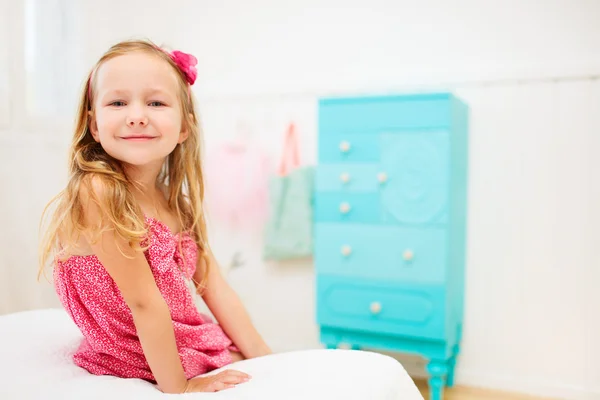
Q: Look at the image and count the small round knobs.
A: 7